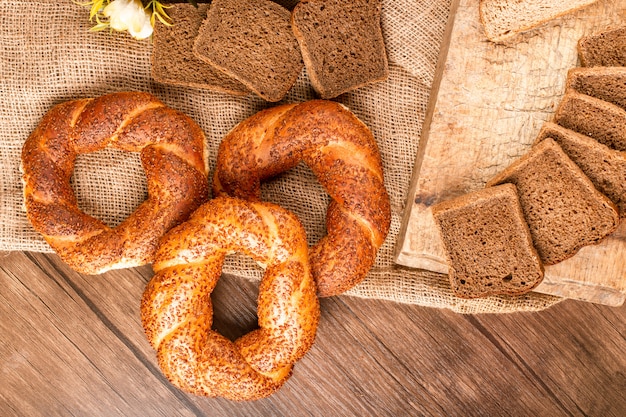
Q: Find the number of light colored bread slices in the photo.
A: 1